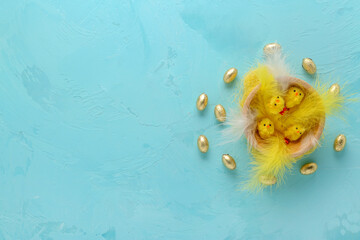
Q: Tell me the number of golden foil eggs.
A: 11